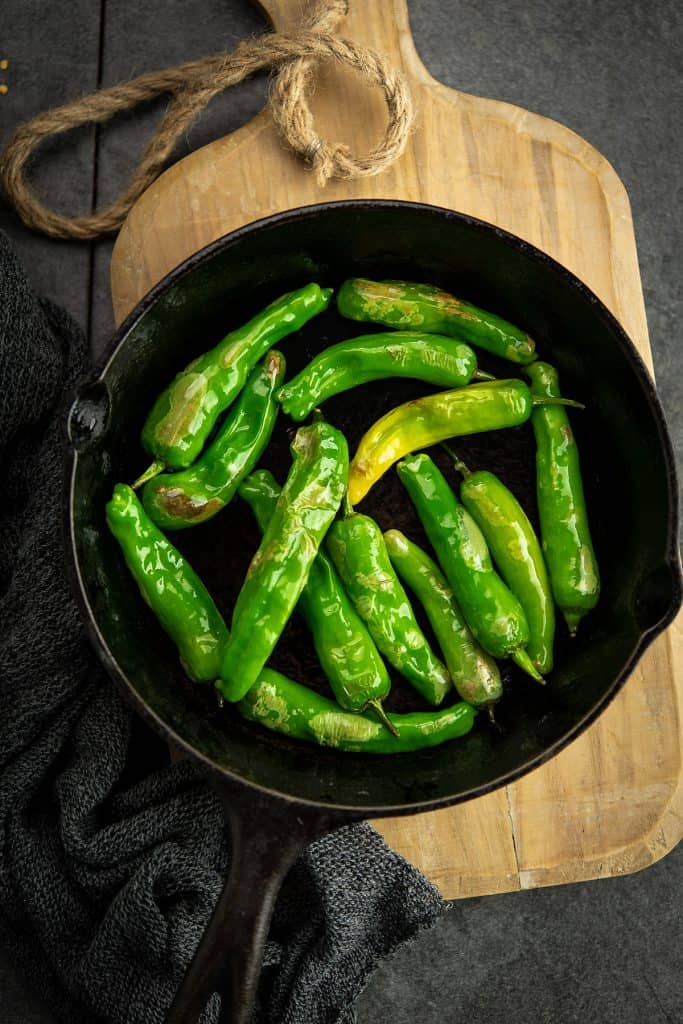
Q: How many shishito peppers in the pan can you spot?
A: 14